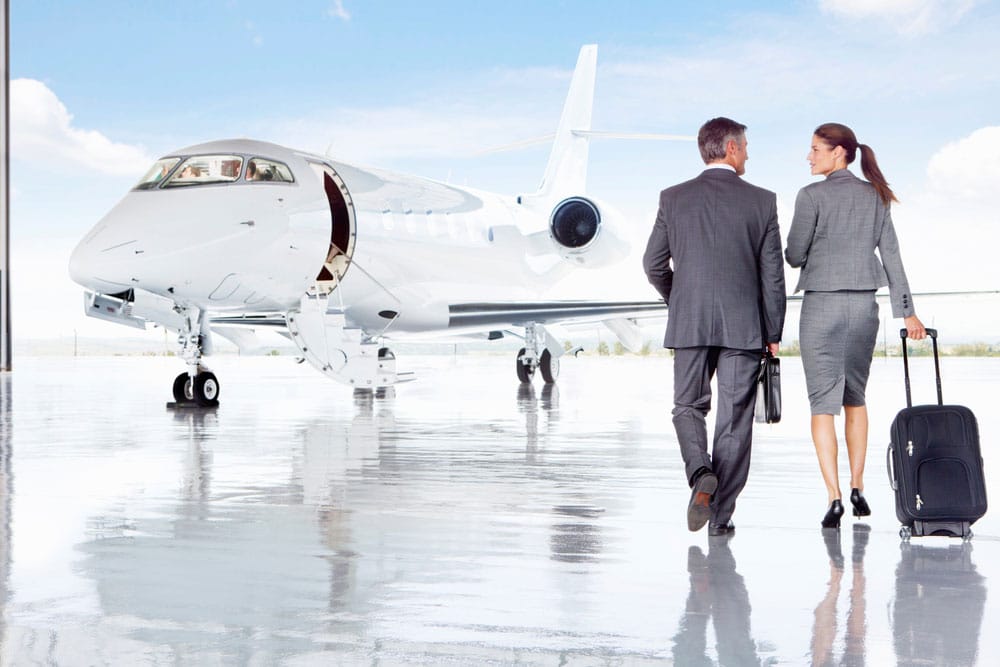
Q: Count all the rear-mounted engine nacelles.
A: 1